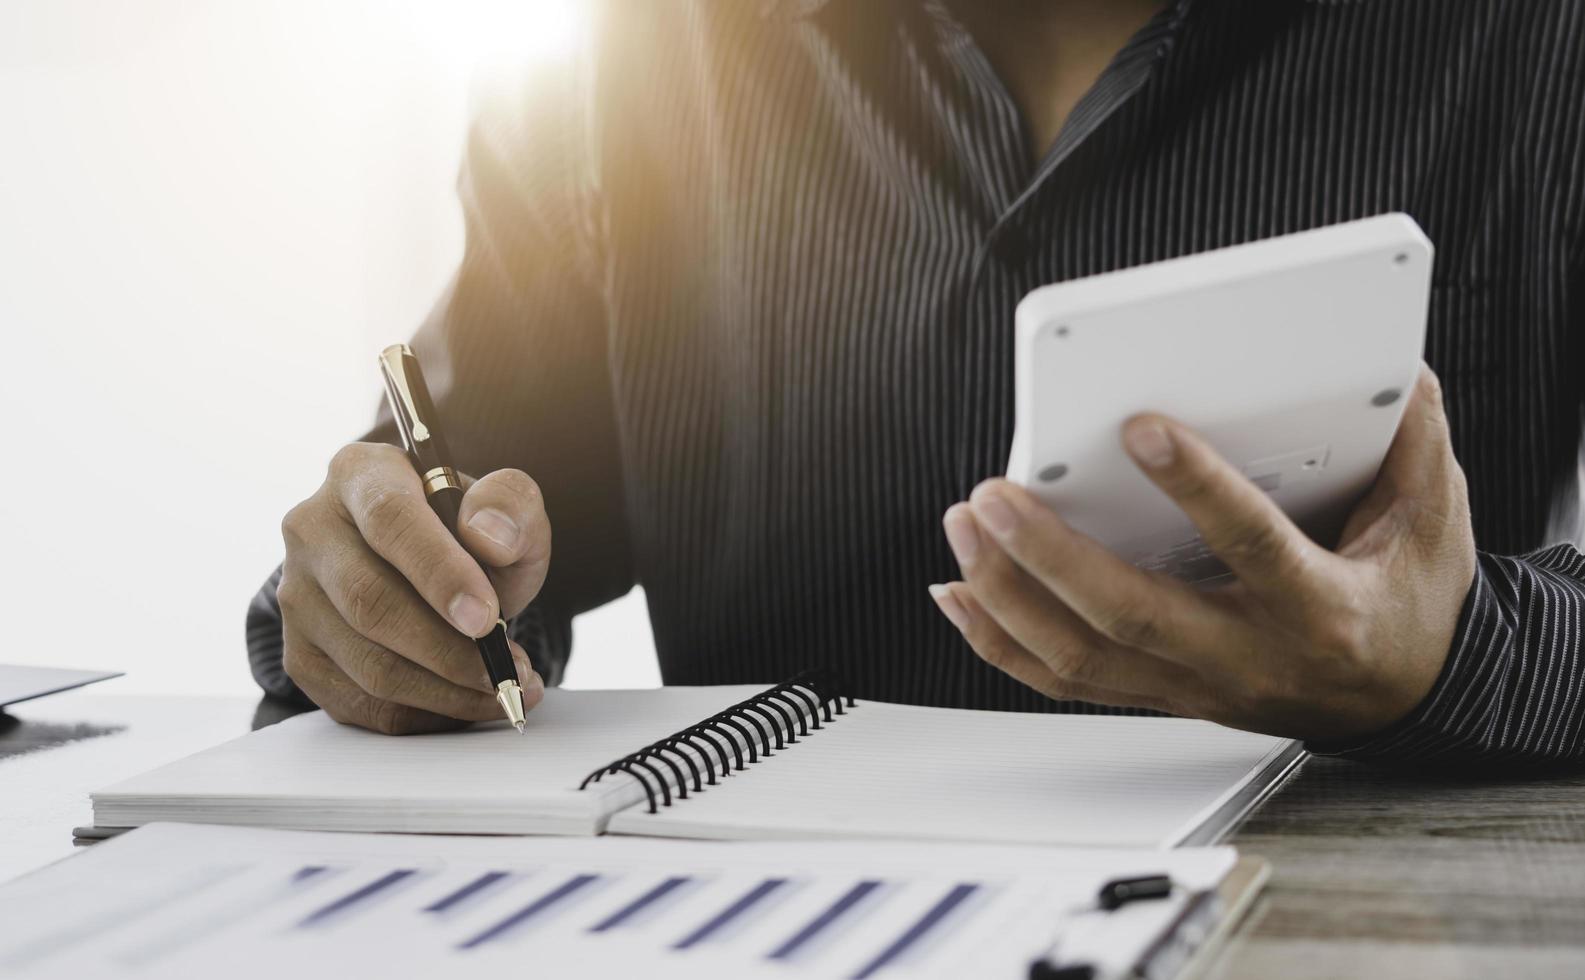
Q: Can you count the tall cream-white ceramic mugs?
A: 0